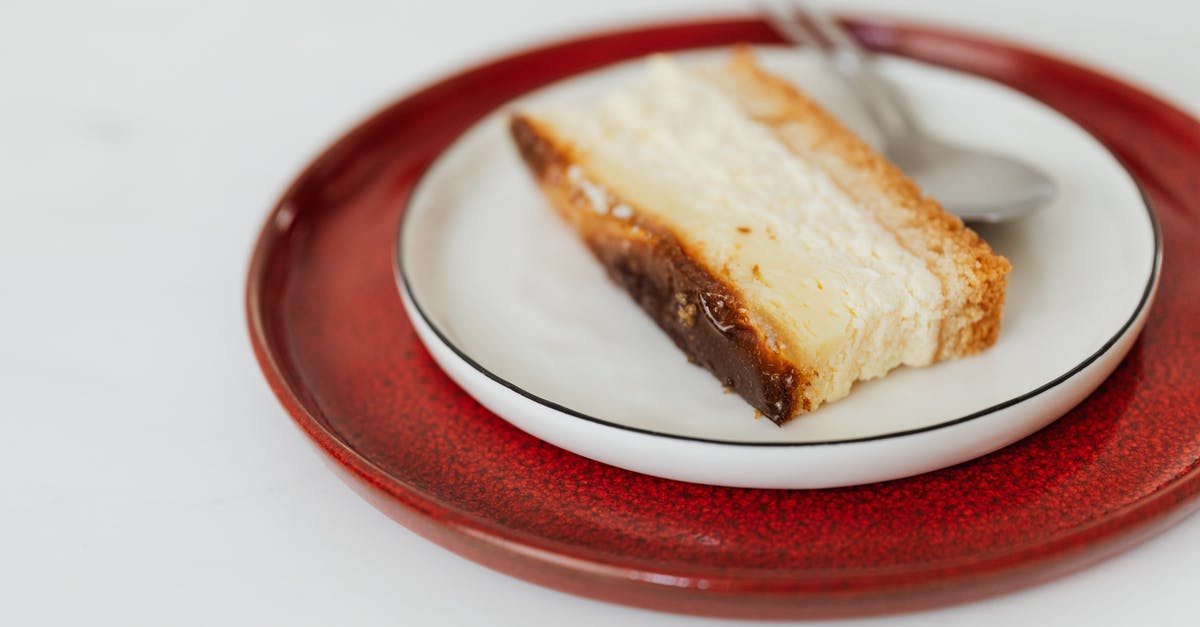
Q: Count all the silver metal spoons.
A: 1